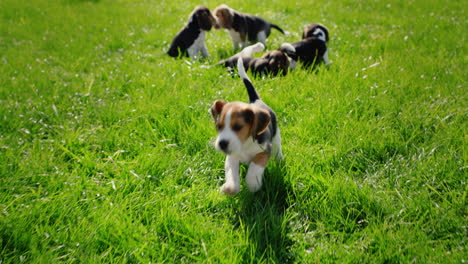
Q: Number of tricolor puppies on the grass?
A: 5